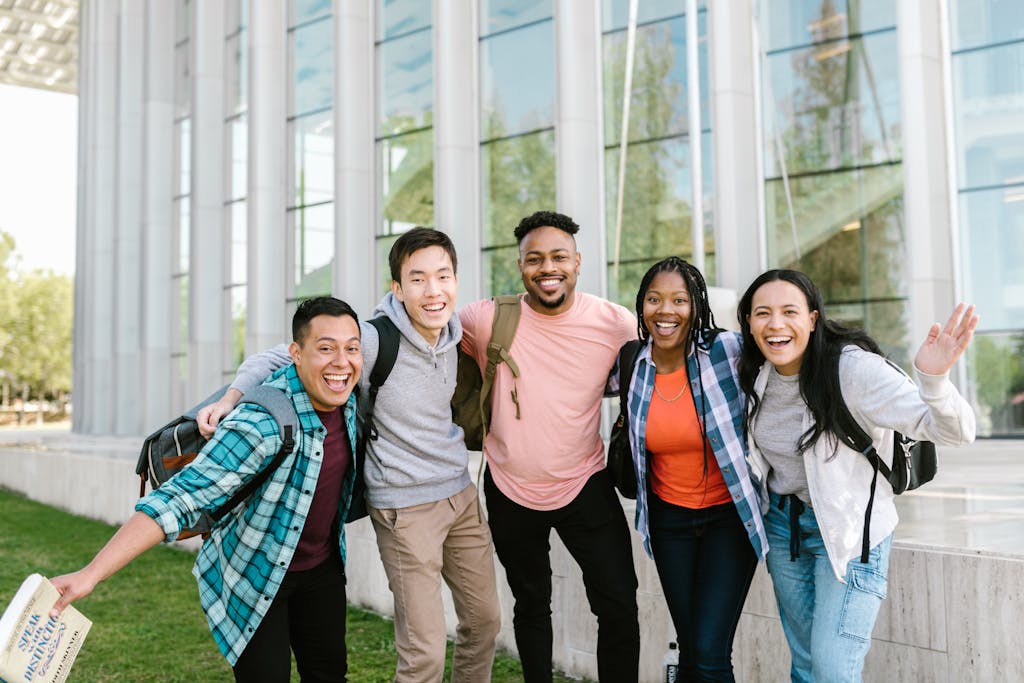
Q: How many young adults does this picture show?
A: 5